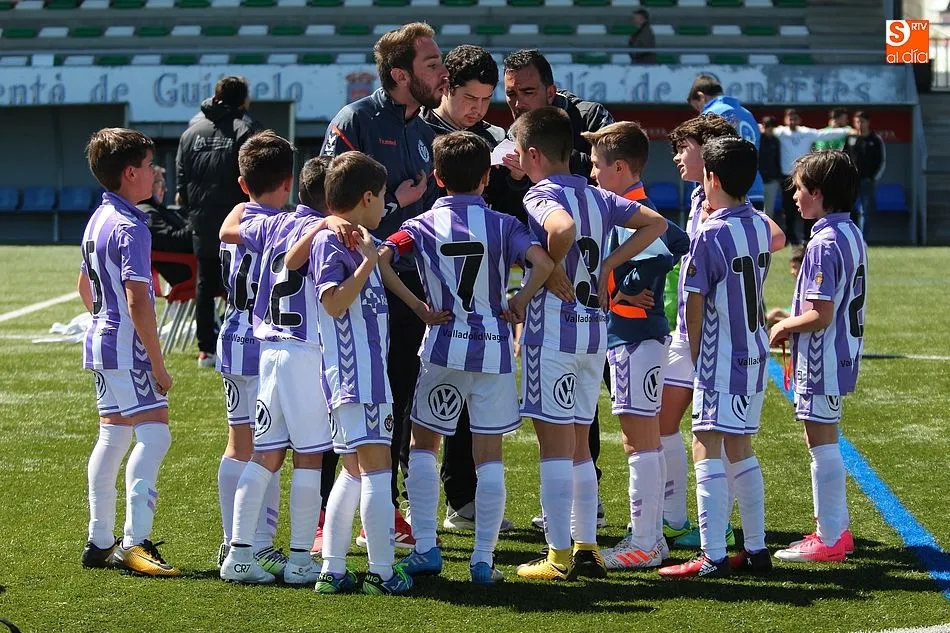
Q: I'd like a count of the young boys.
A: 10